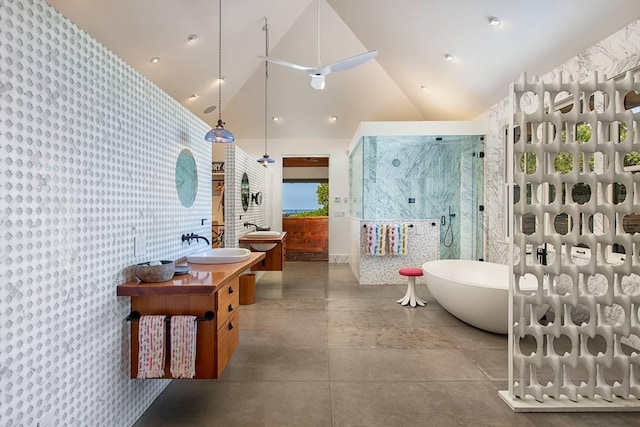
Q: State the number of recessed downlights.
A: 9